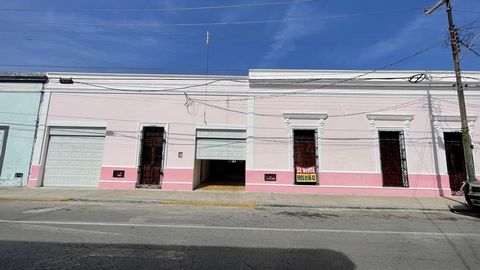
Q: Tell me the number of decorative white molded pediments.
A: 3